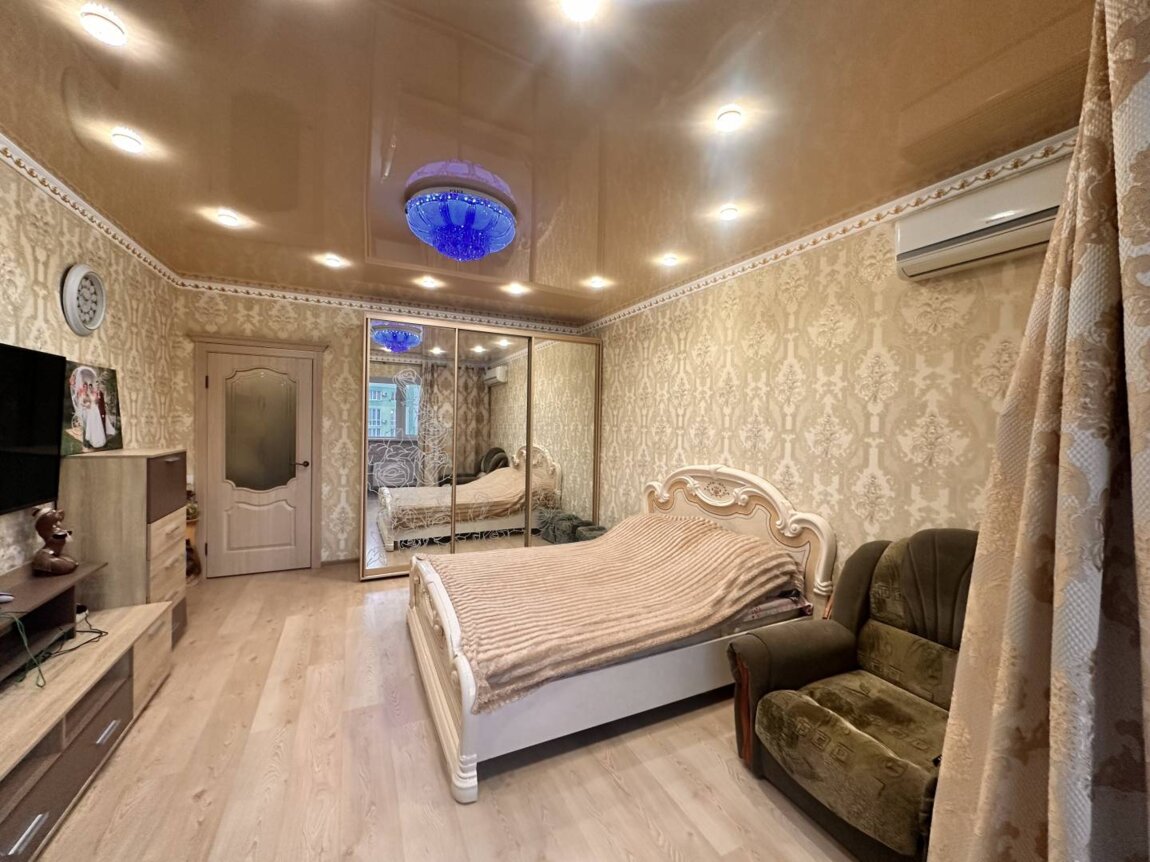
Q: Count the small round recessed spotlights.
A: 11